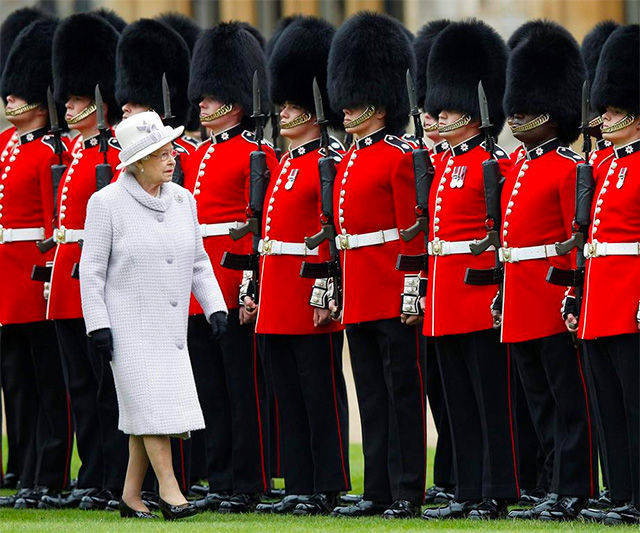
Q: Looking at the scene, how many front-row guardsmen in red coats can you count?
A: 9